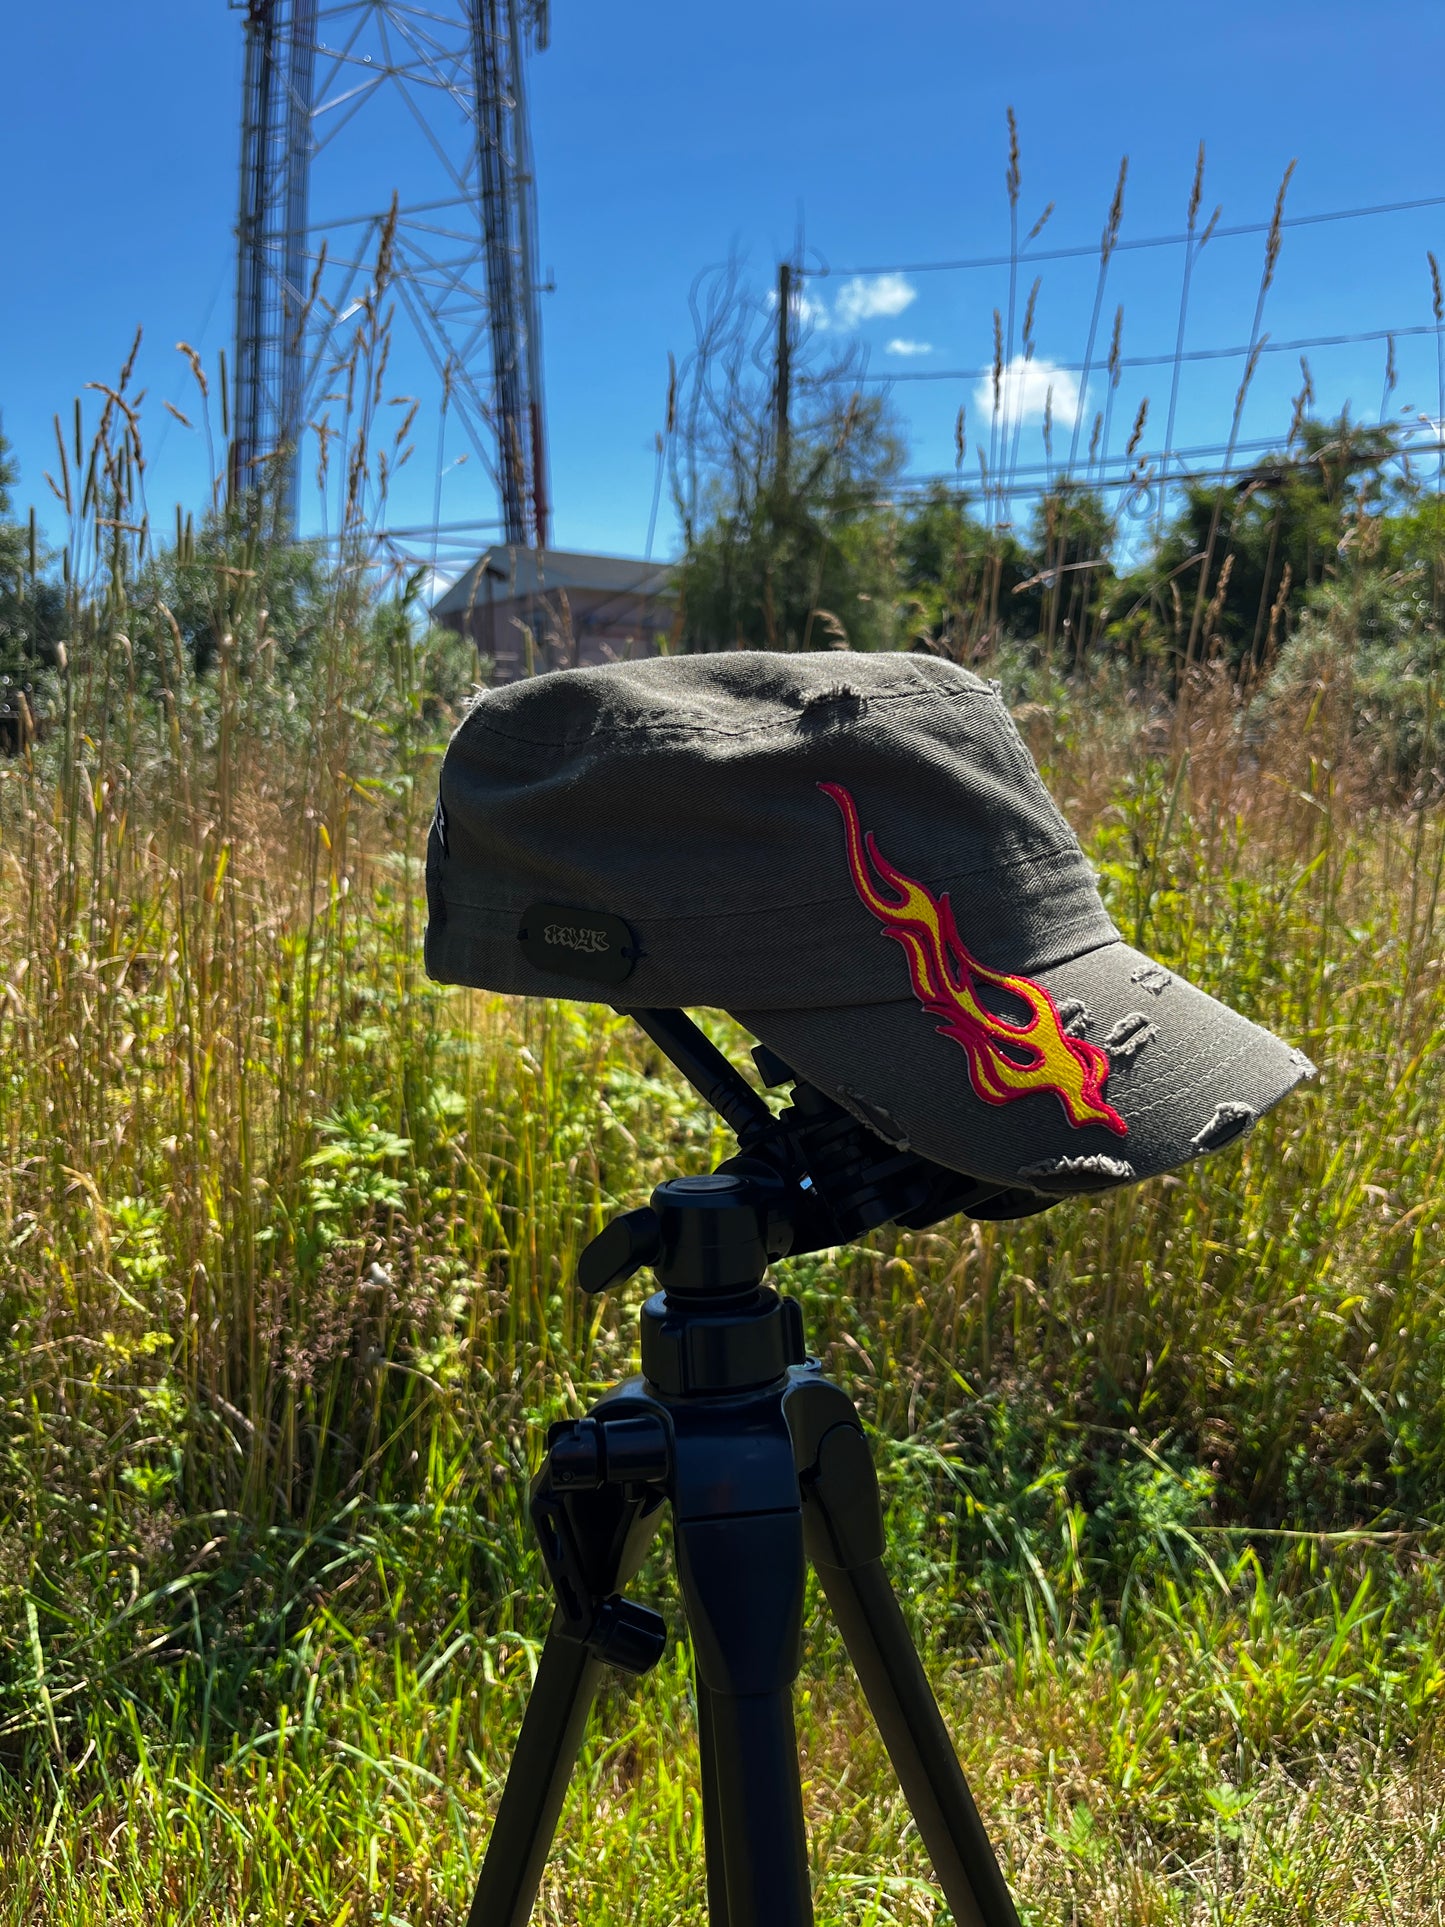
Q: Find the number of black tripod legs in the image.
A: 3